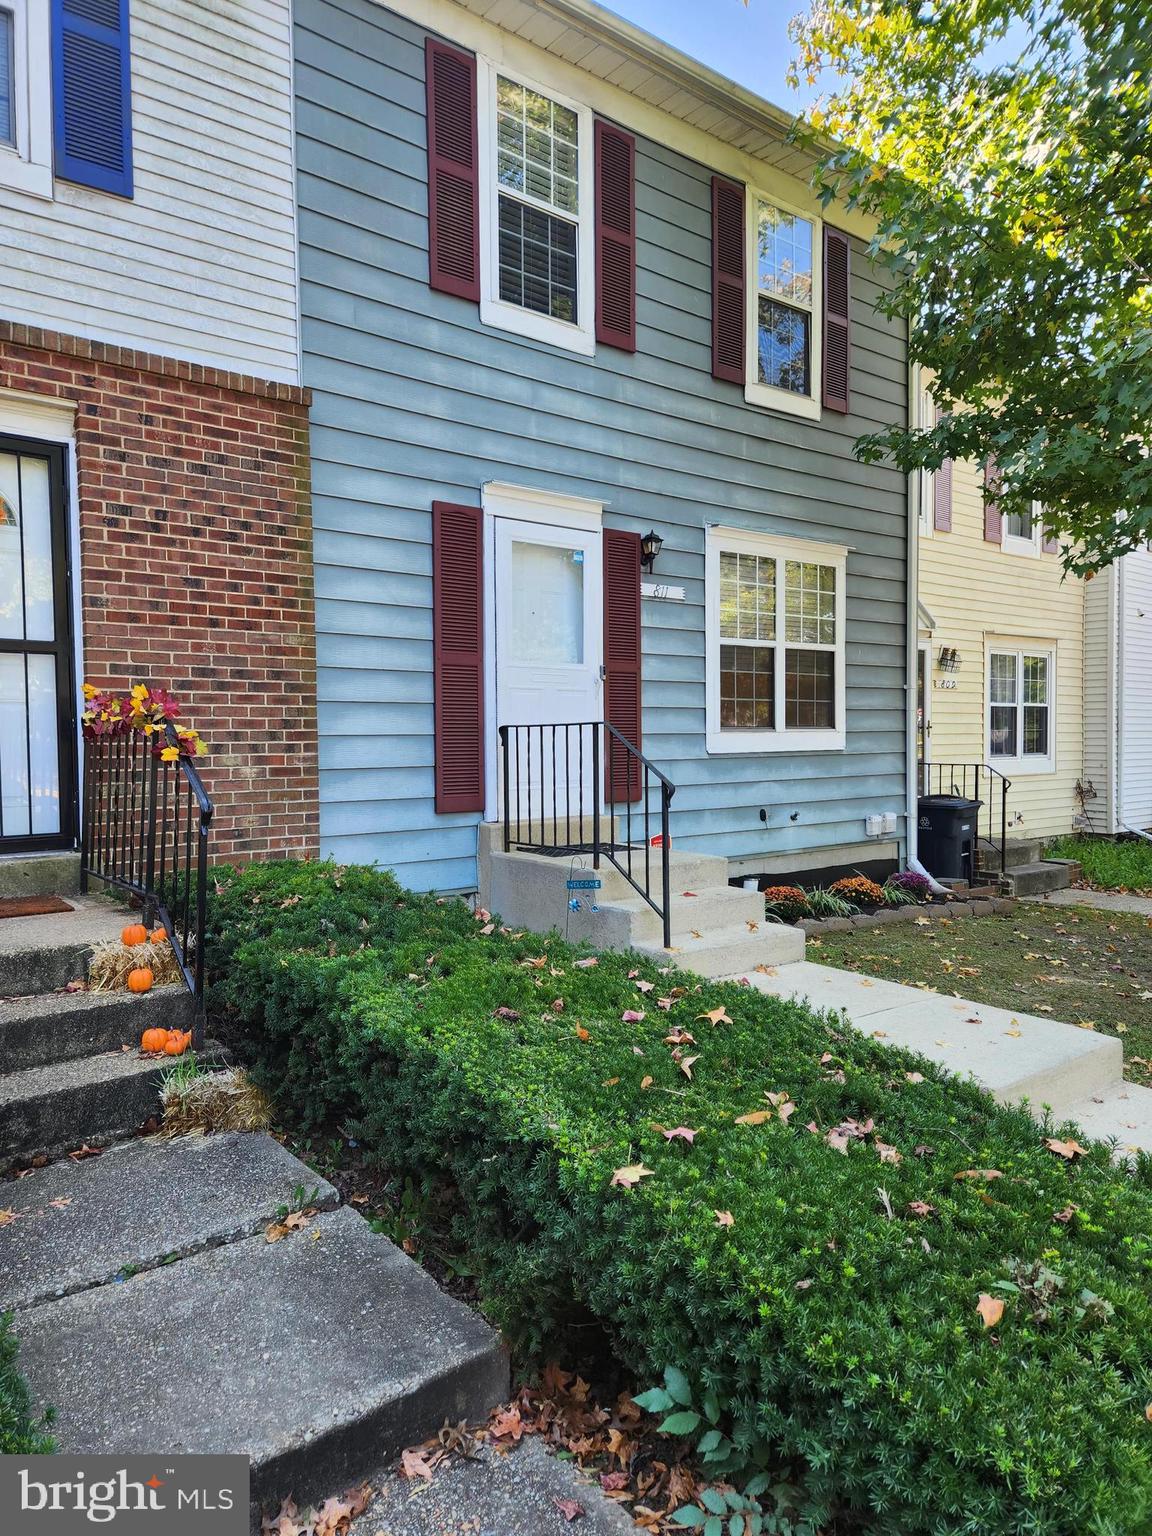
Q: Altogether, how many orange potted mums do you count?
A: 2